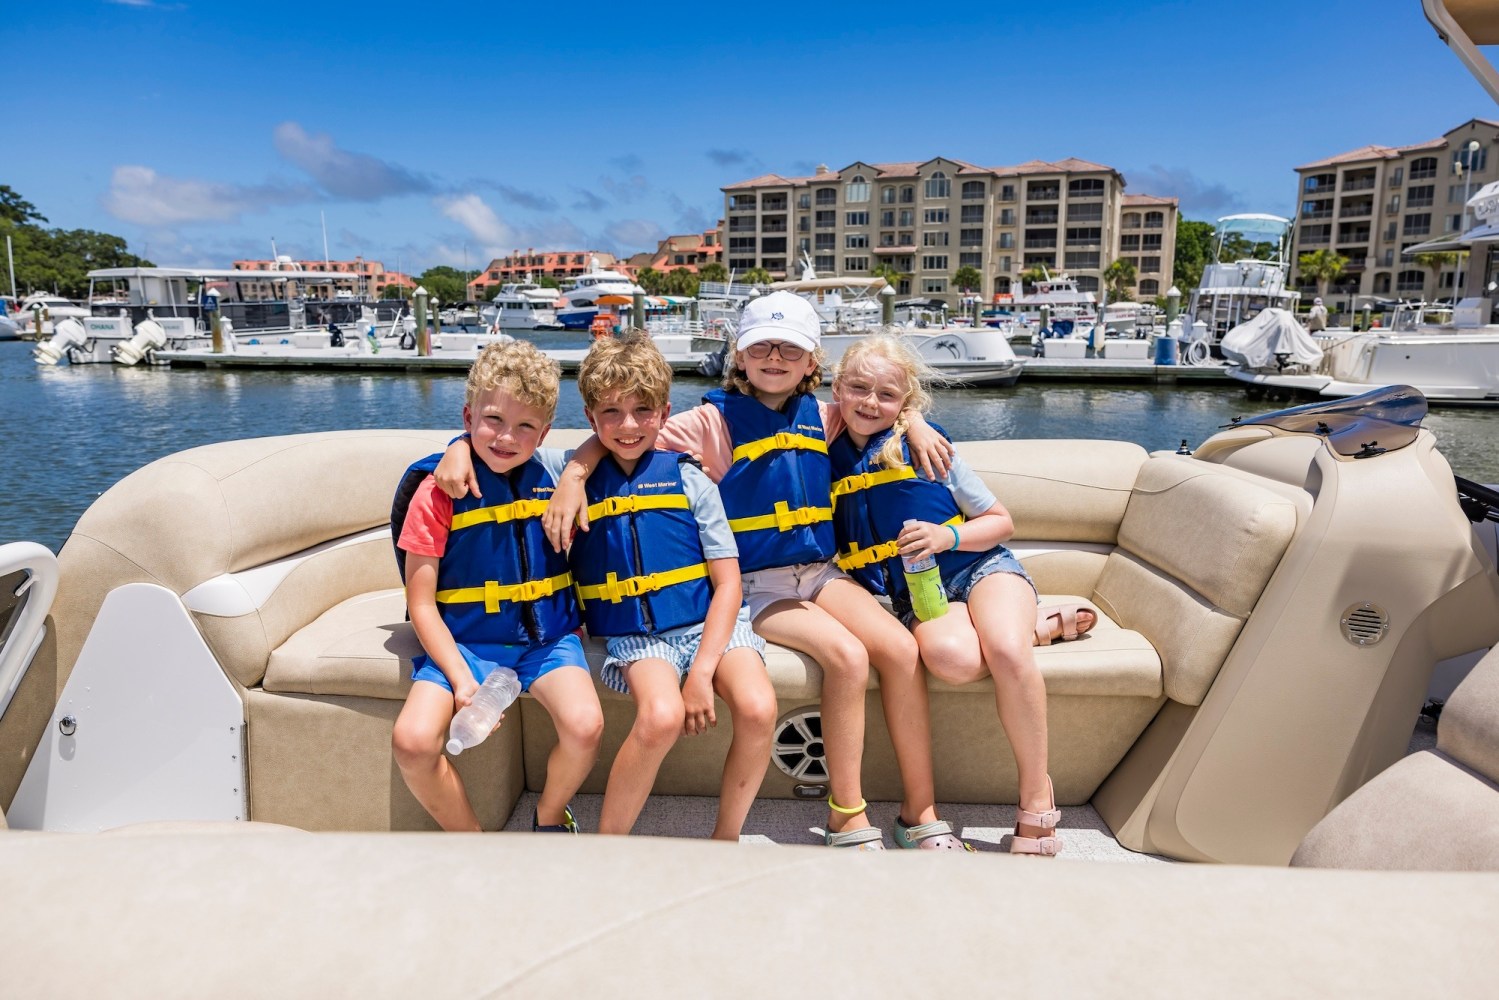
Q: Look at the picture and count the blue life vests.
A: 4